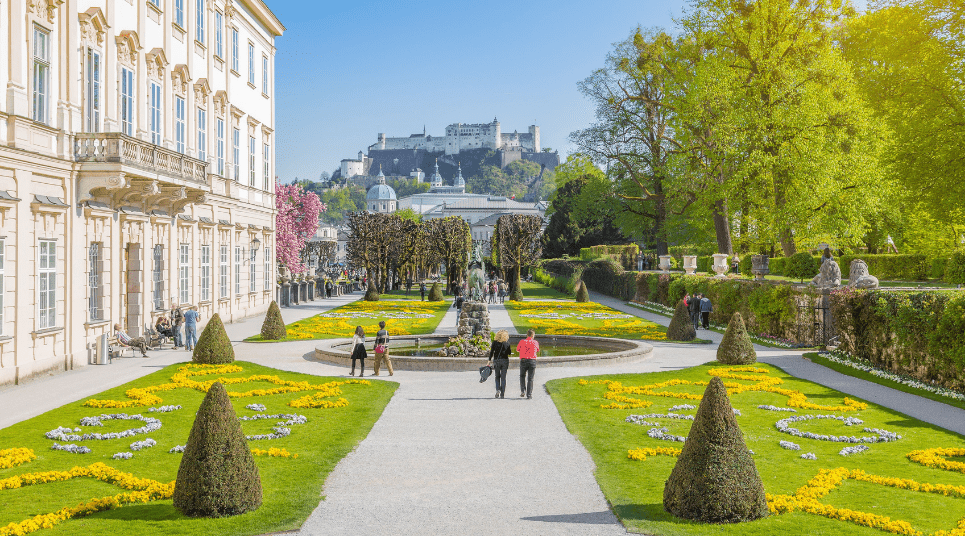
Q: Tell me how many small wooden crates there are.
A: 0